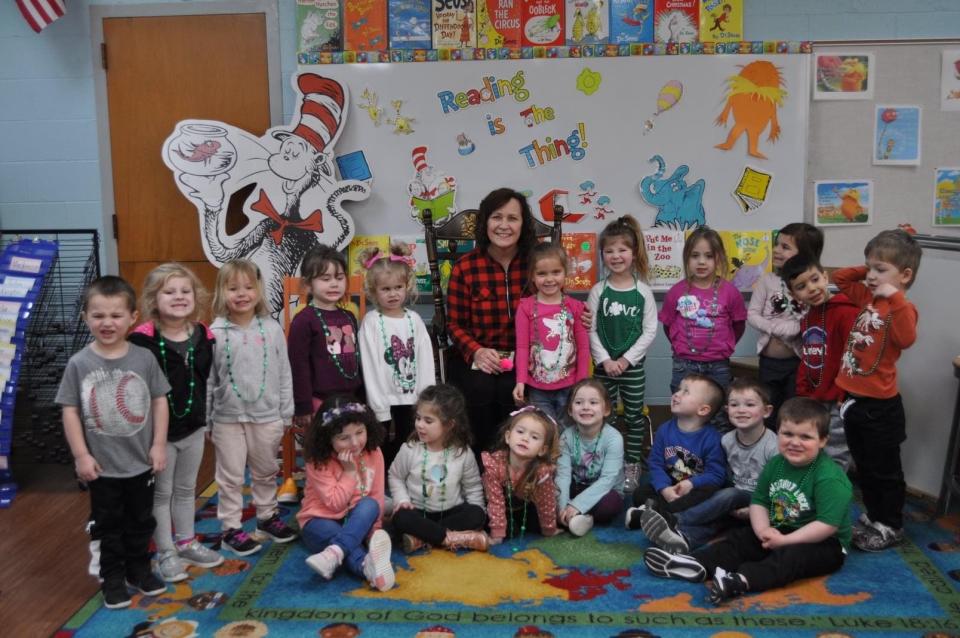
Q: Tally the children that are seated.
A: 7